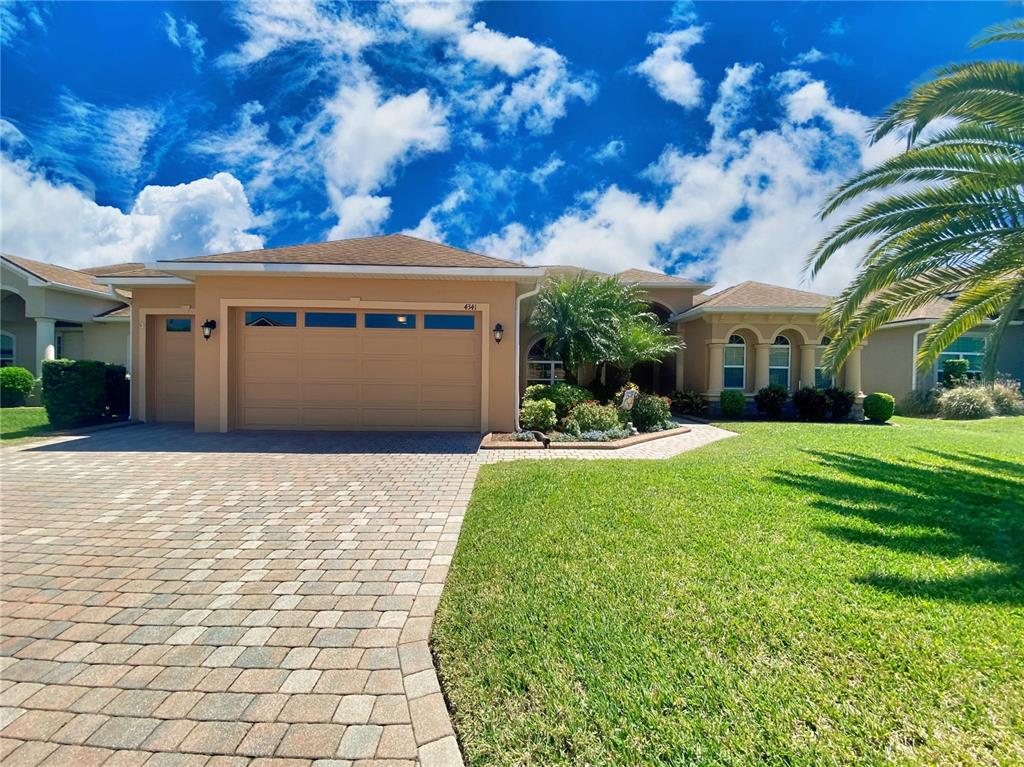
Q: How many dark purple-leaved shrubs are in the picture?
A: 3